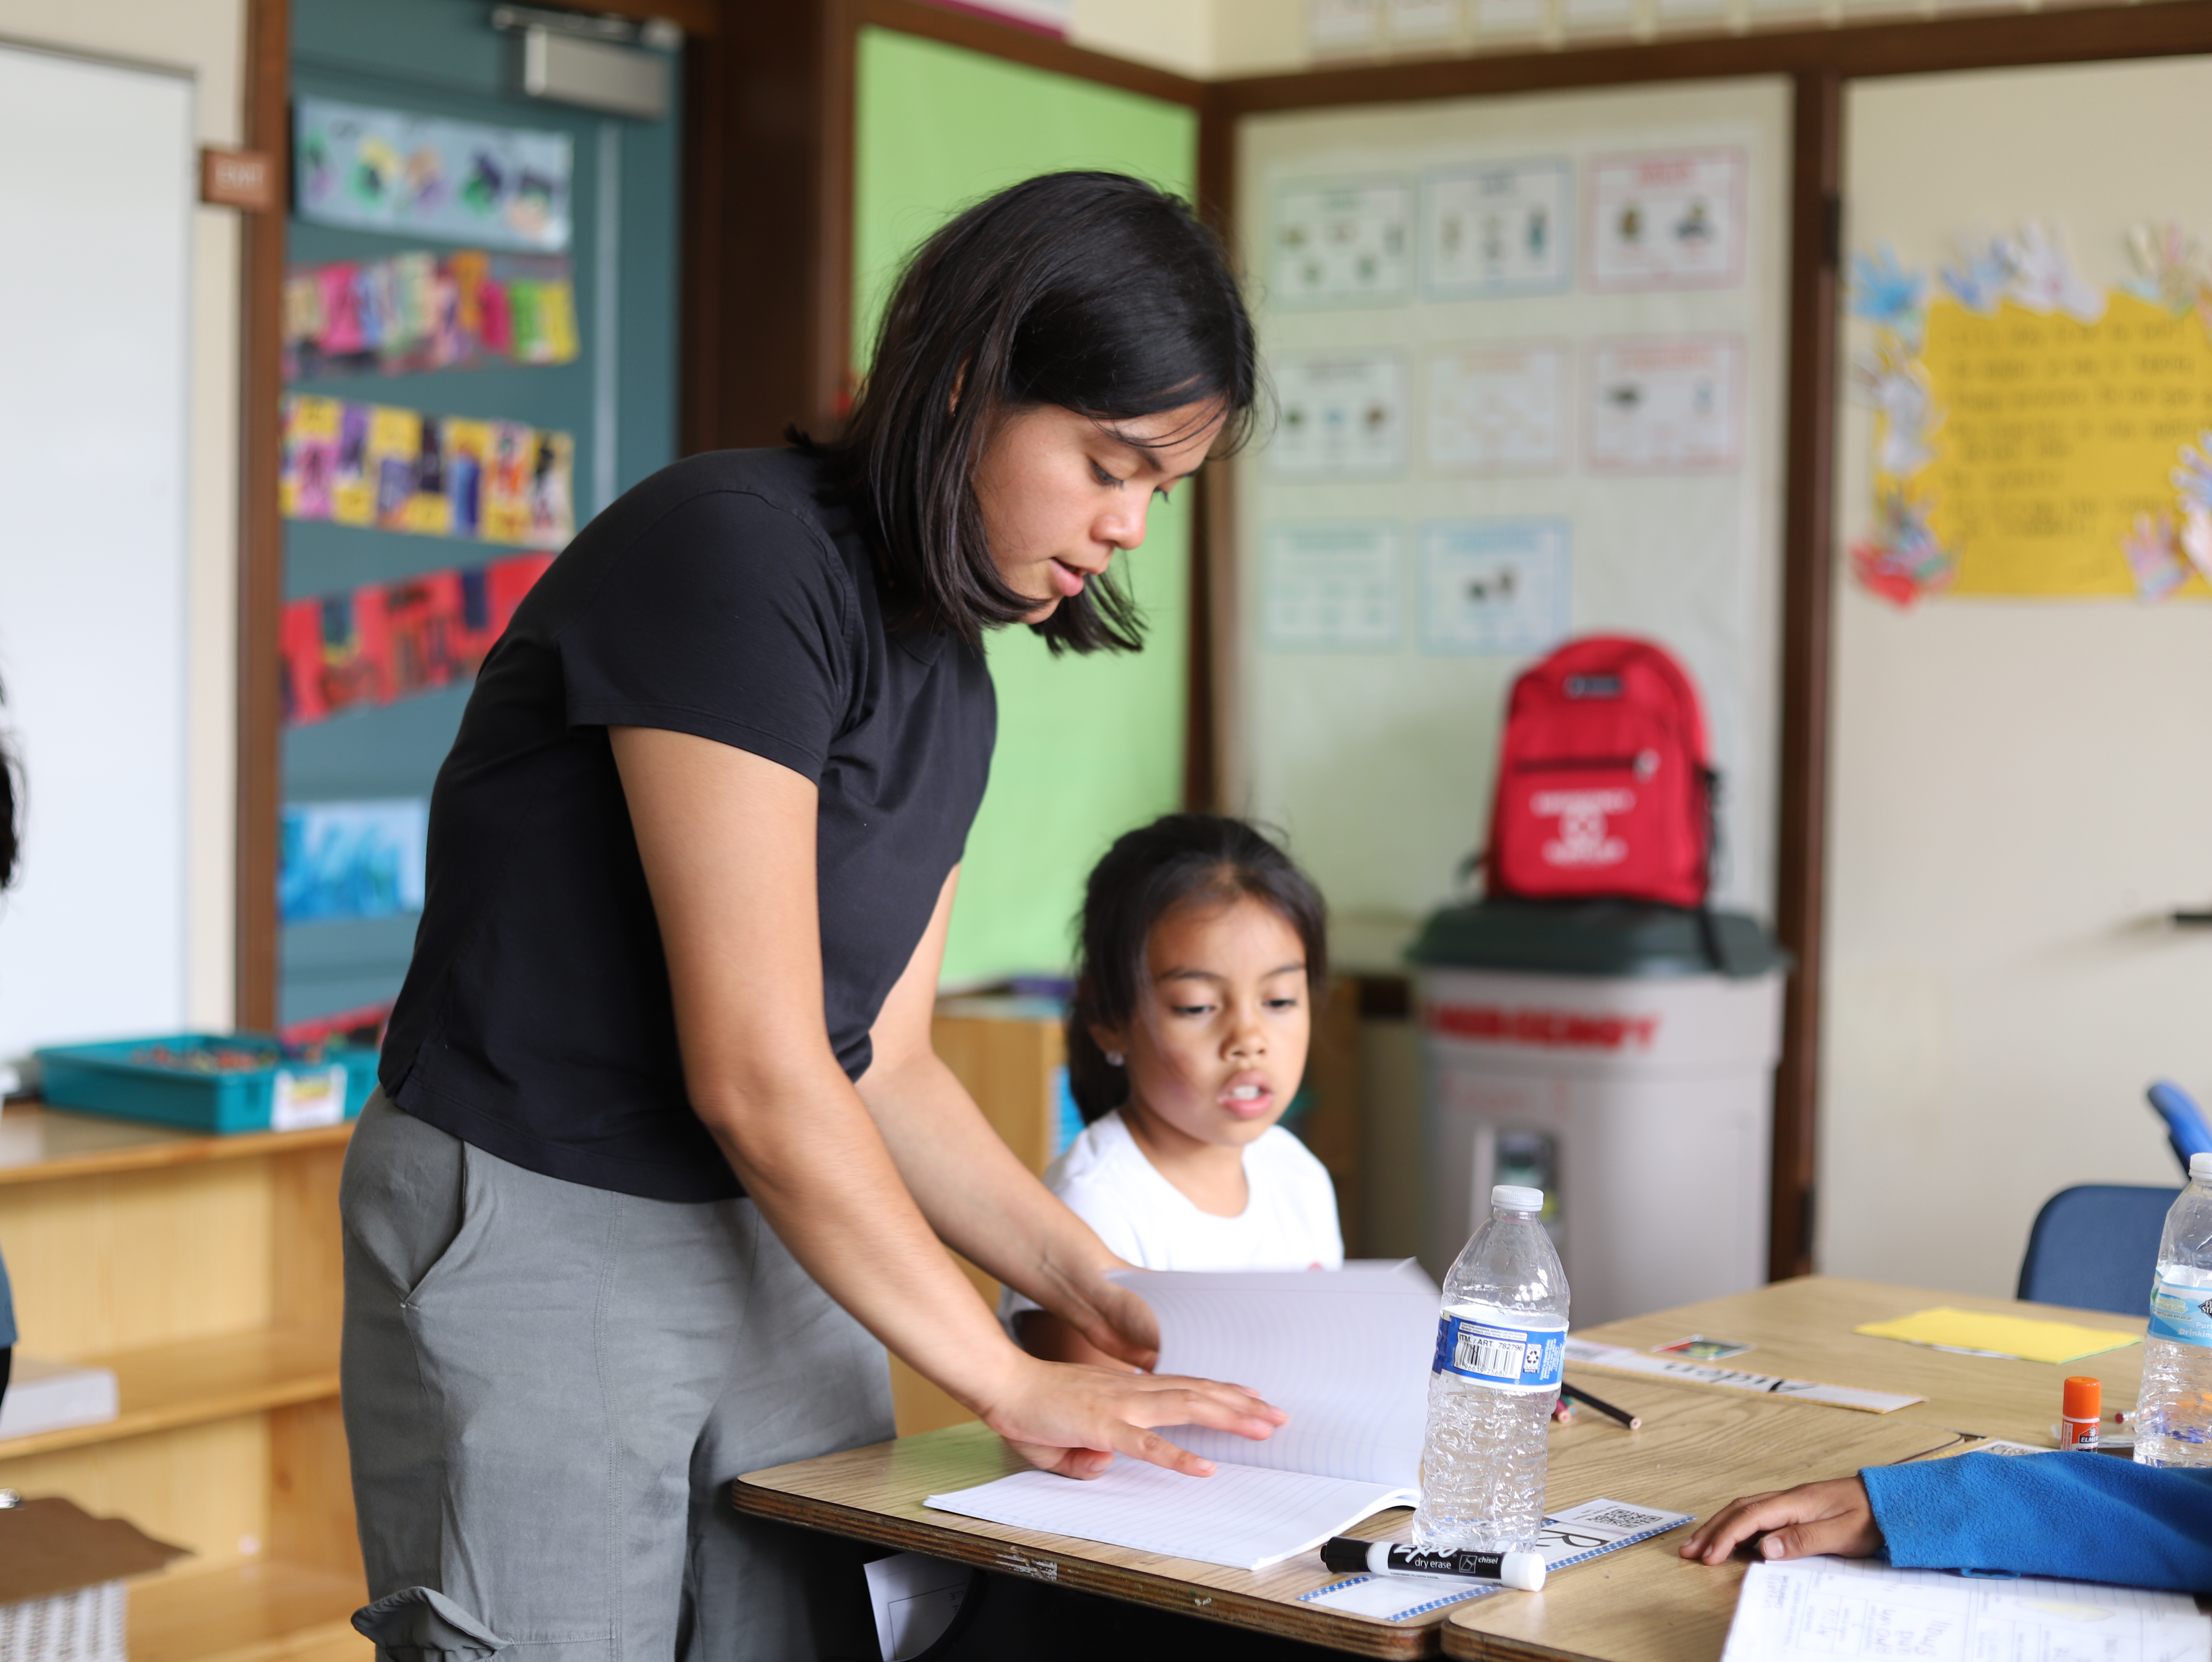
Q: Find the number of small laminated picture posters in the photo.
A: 8